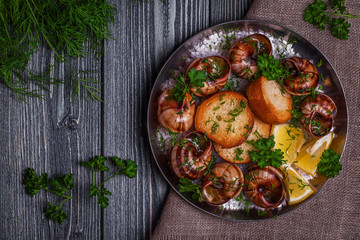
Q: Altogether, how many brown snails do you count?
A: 8